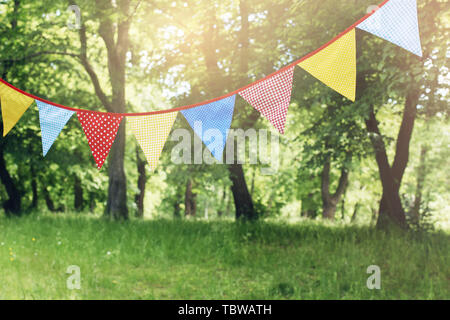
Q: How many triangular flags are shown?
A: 8